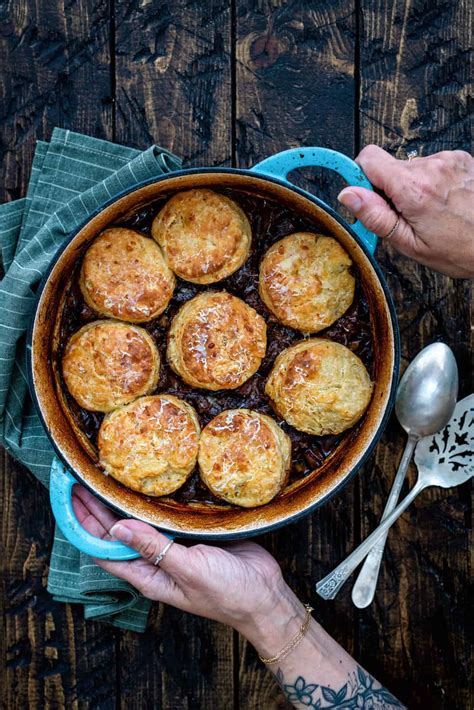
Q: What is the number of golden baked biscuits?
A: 8